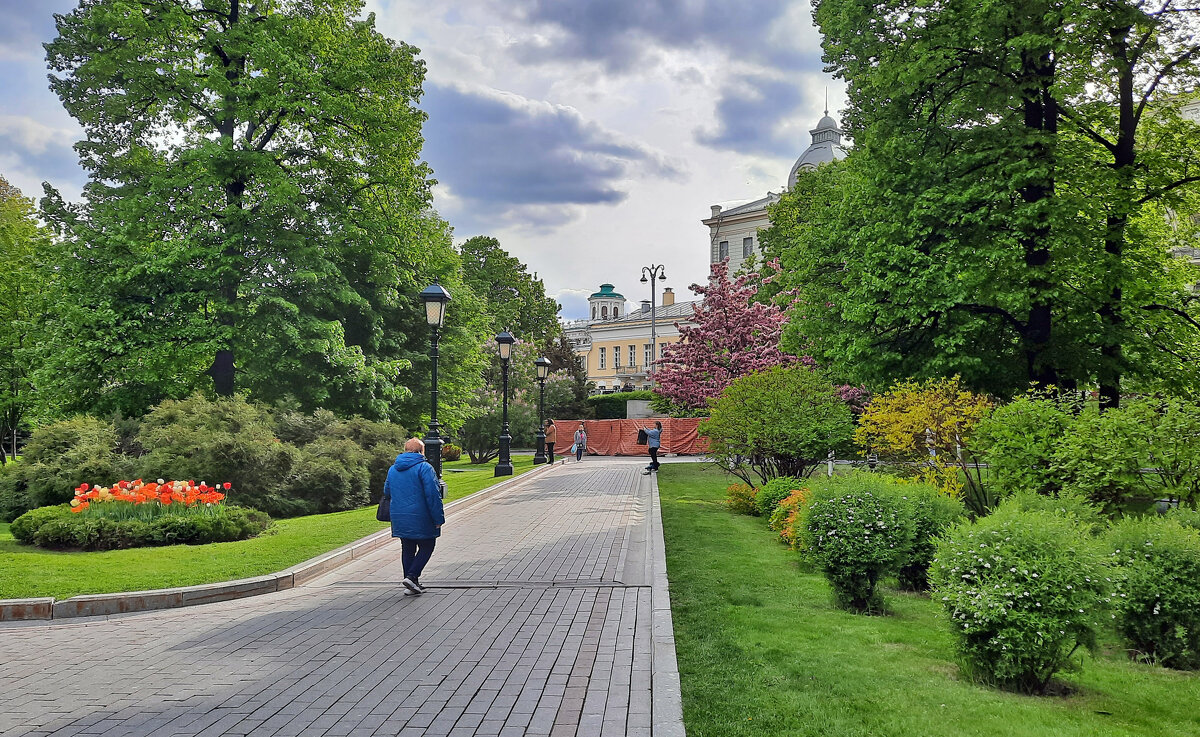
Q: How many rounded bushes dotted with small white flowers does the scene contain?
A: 3